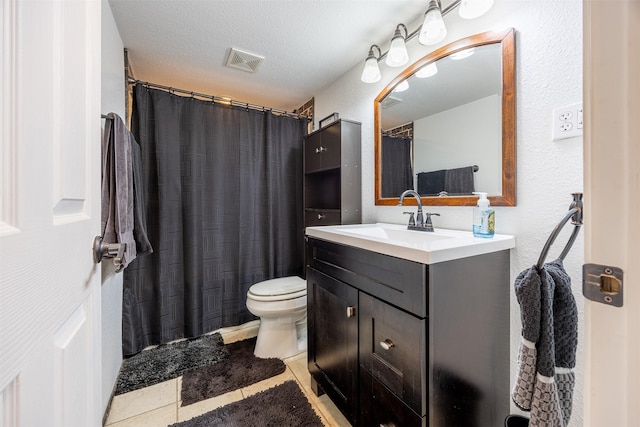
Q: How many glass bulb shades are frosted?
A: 4